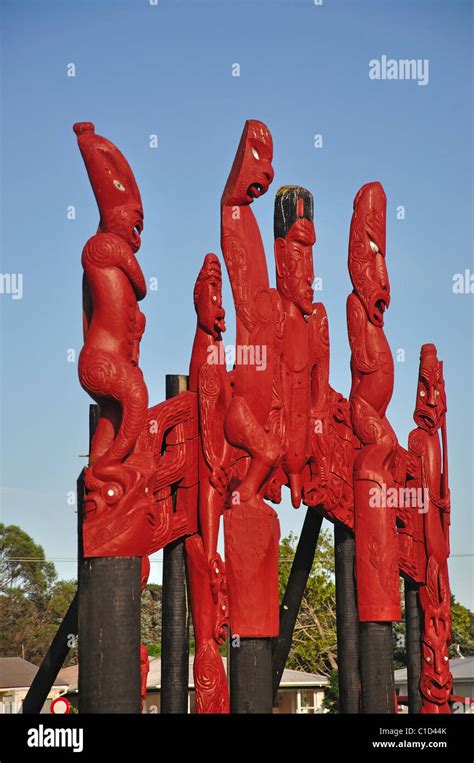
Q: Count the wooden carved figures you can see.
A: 6